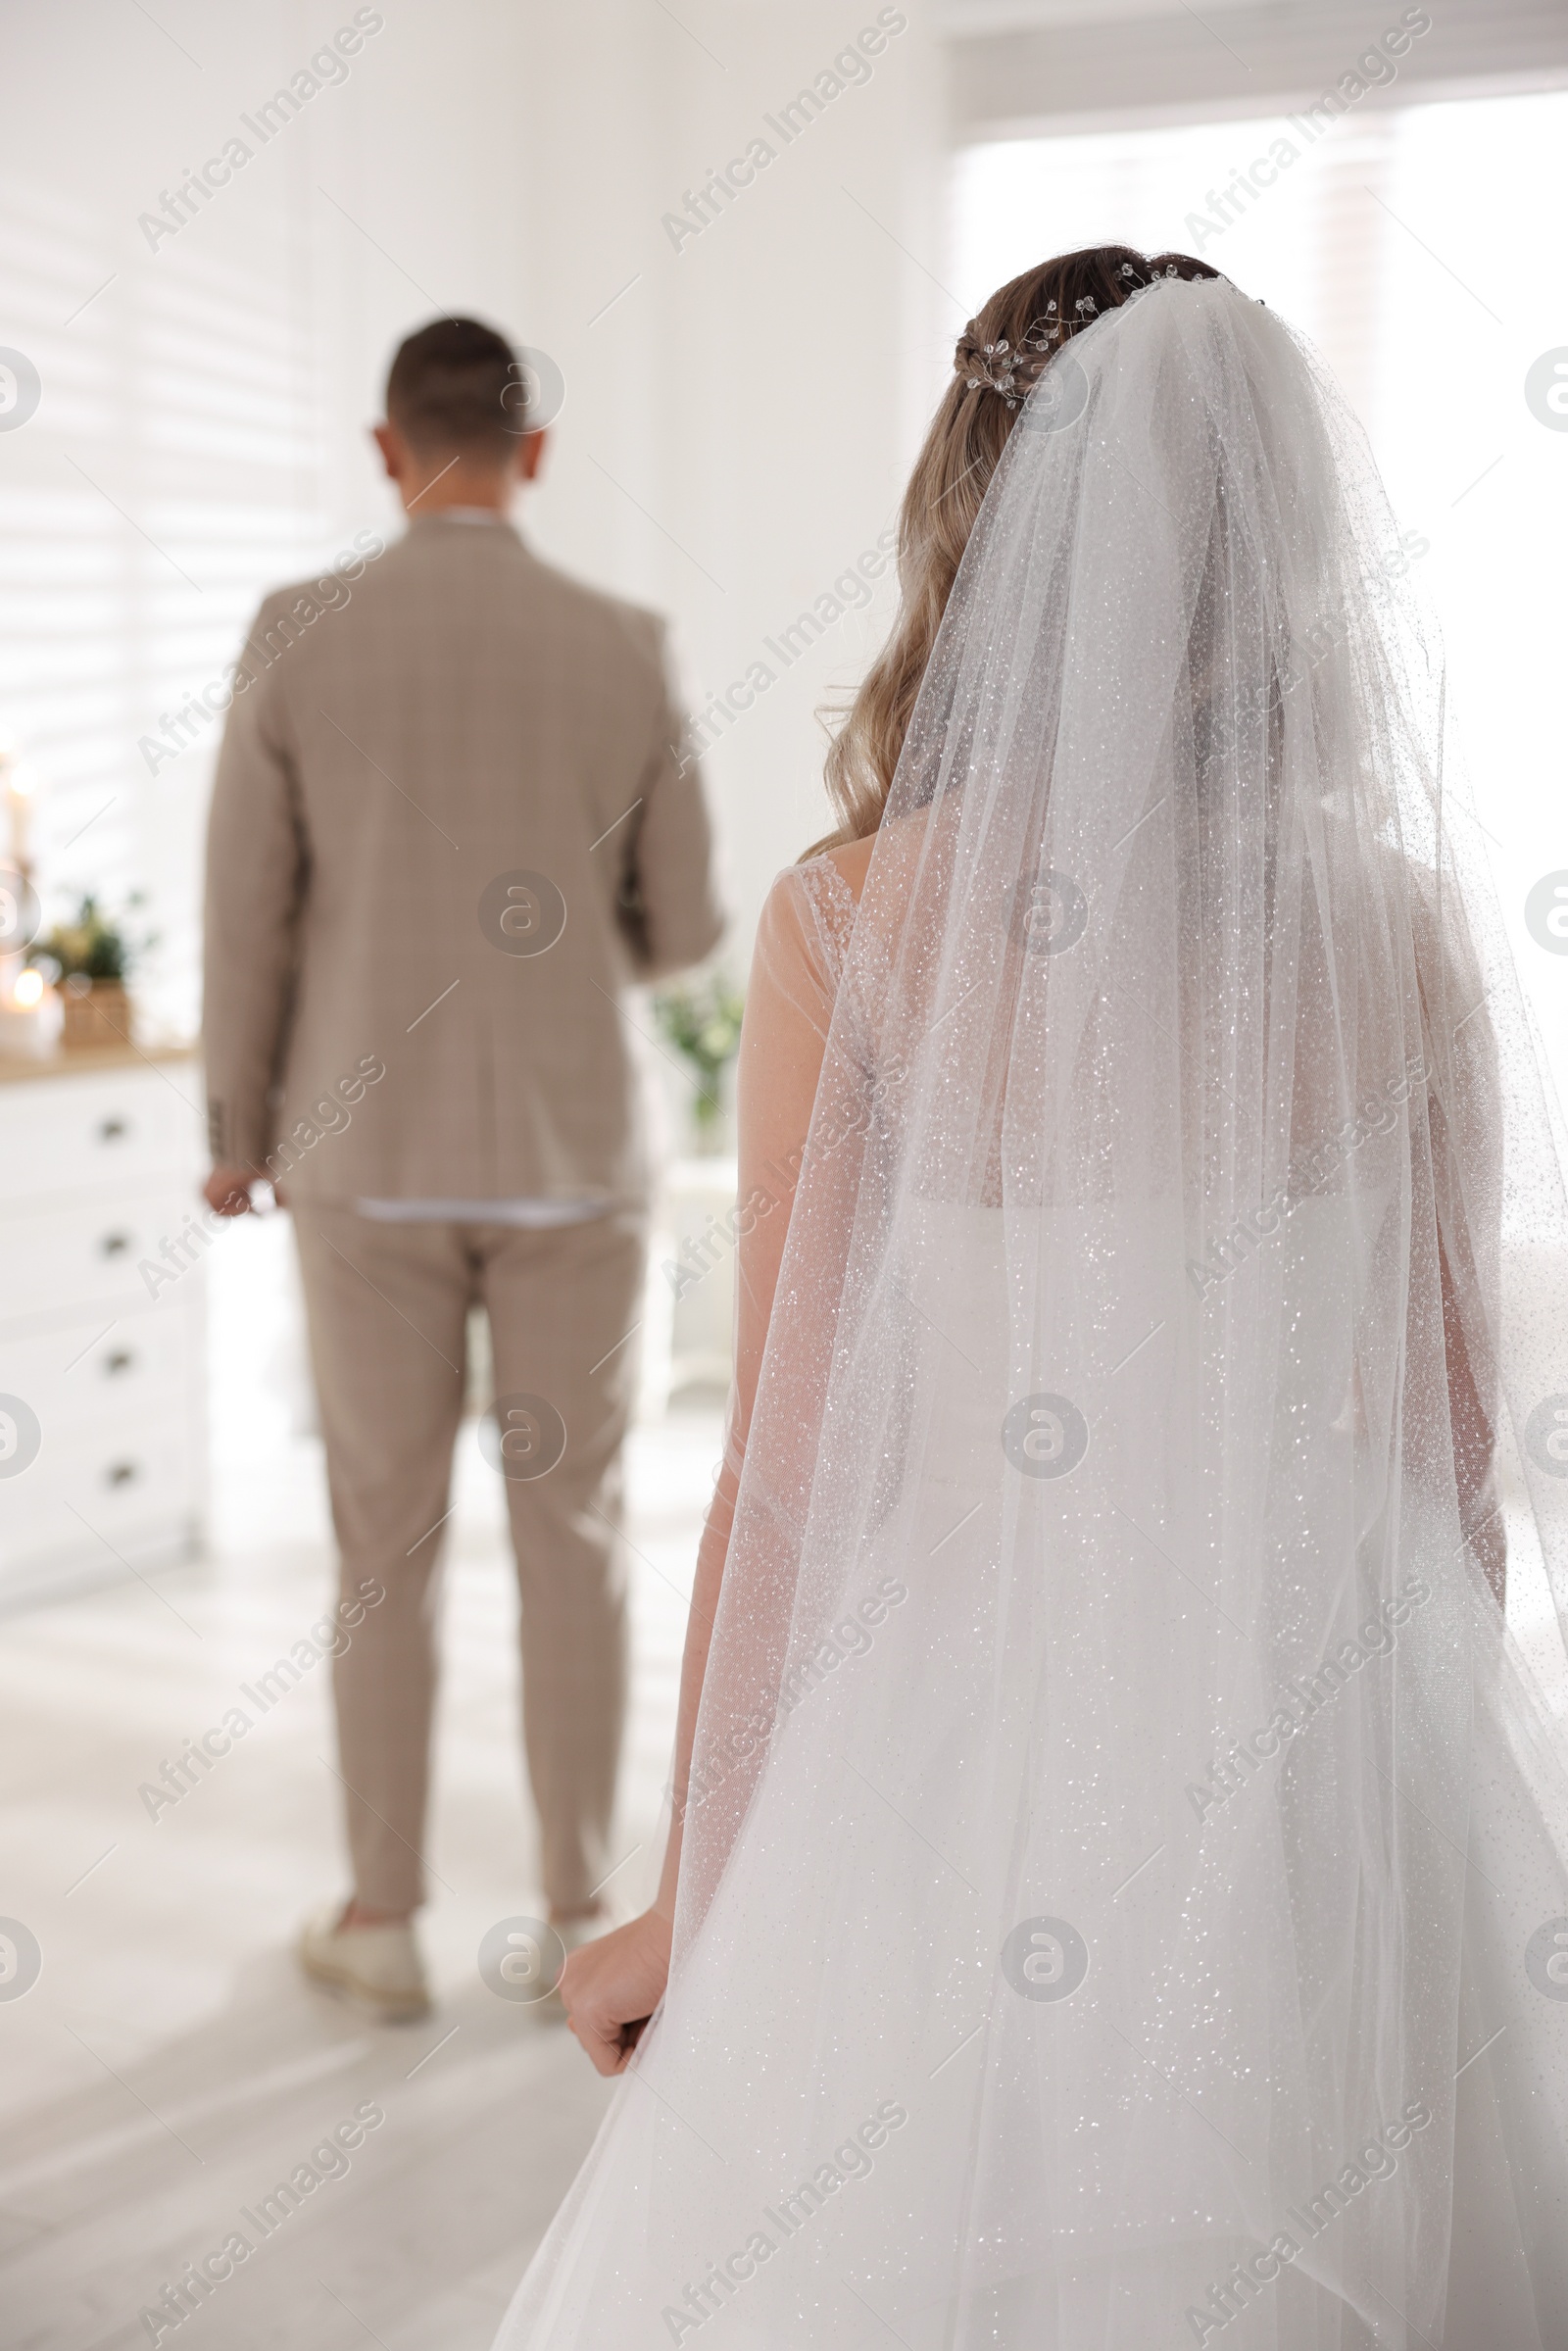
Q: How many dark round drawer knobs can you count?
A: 4